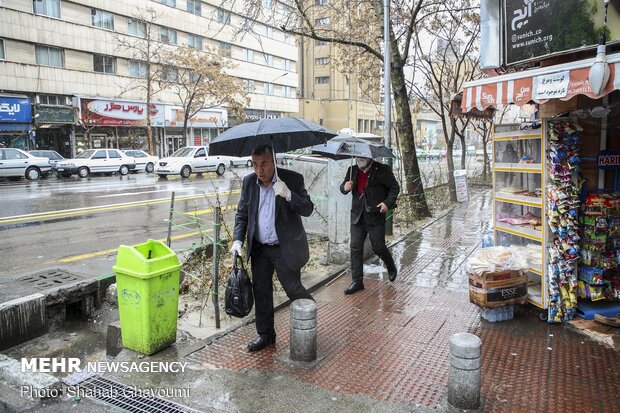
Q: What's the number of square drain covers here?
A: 1